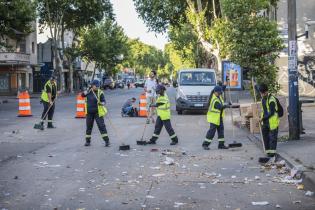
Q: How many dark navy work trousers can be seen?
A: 5